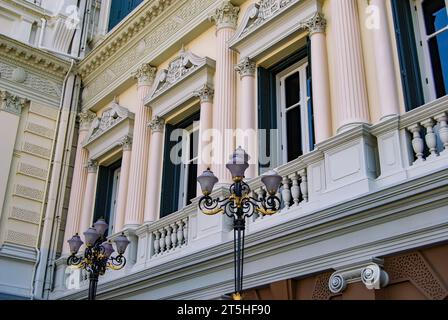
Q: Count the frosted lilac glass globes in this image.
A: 9